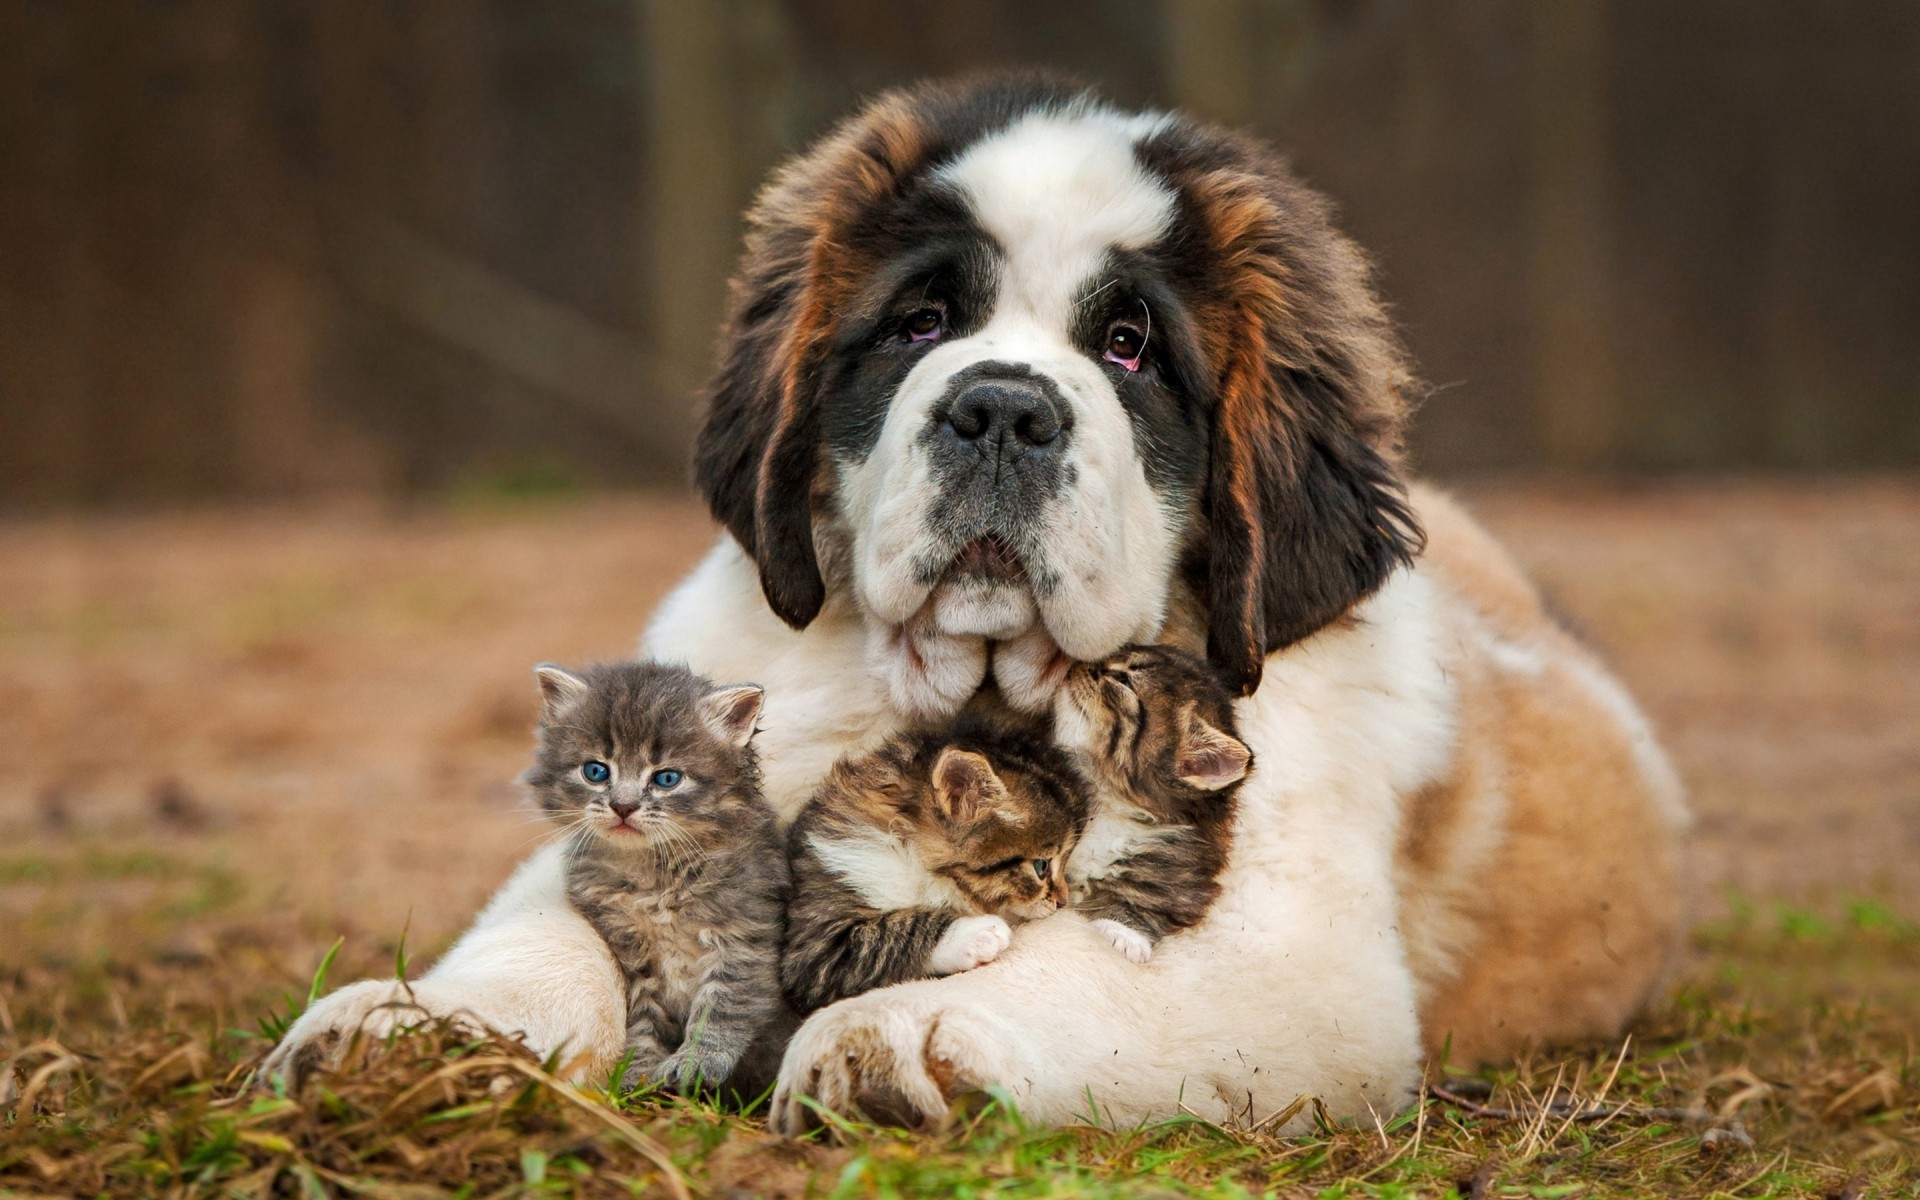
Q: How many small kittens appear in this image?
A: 3